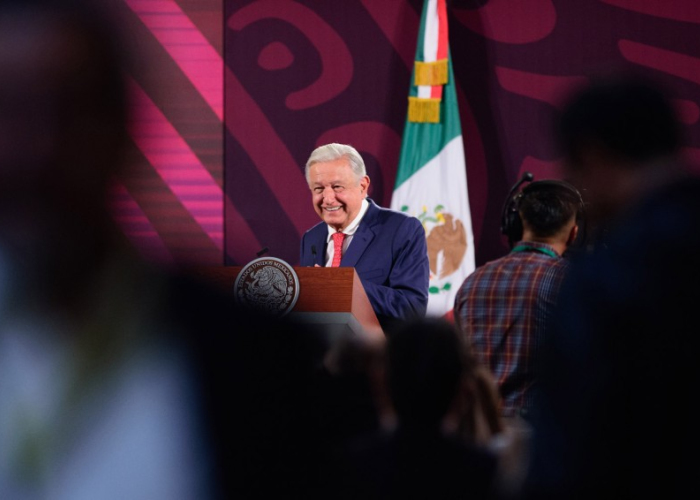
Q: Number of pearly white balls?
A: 0